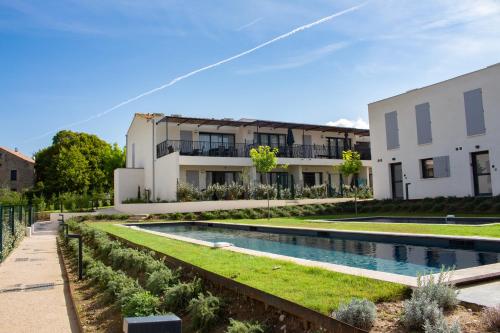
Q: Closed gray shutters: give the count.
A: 3